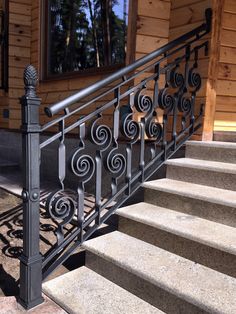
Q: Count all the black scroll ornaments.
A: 11